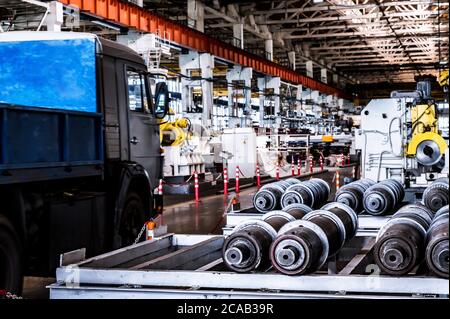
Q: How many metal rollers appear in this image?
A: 9